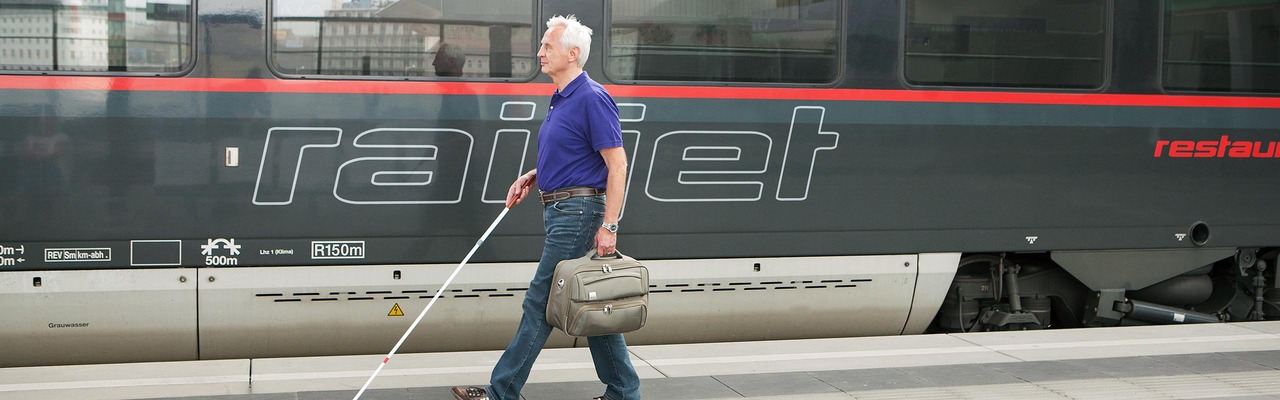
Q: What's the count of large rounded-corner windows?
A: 5